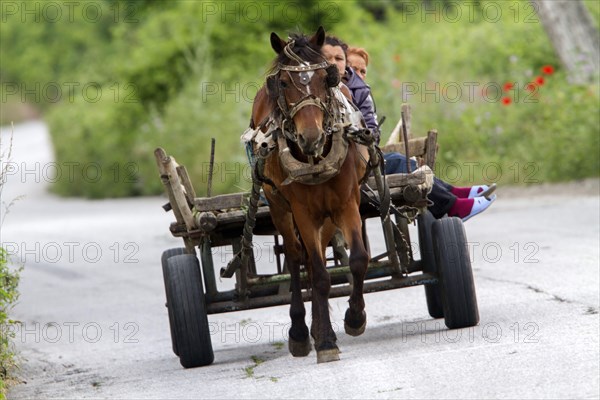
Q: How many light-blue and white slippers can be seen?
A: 2